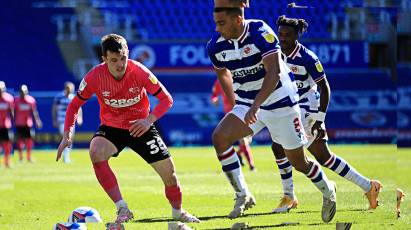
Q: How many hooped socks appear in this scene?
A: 4